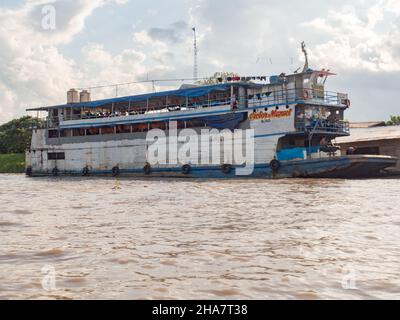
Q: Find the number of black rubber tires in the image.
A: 8